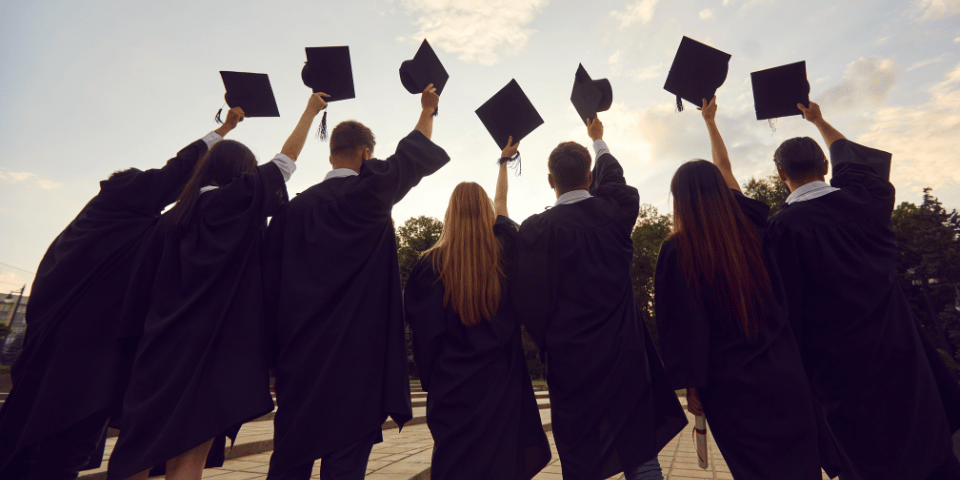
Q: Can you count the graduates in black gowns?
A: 7